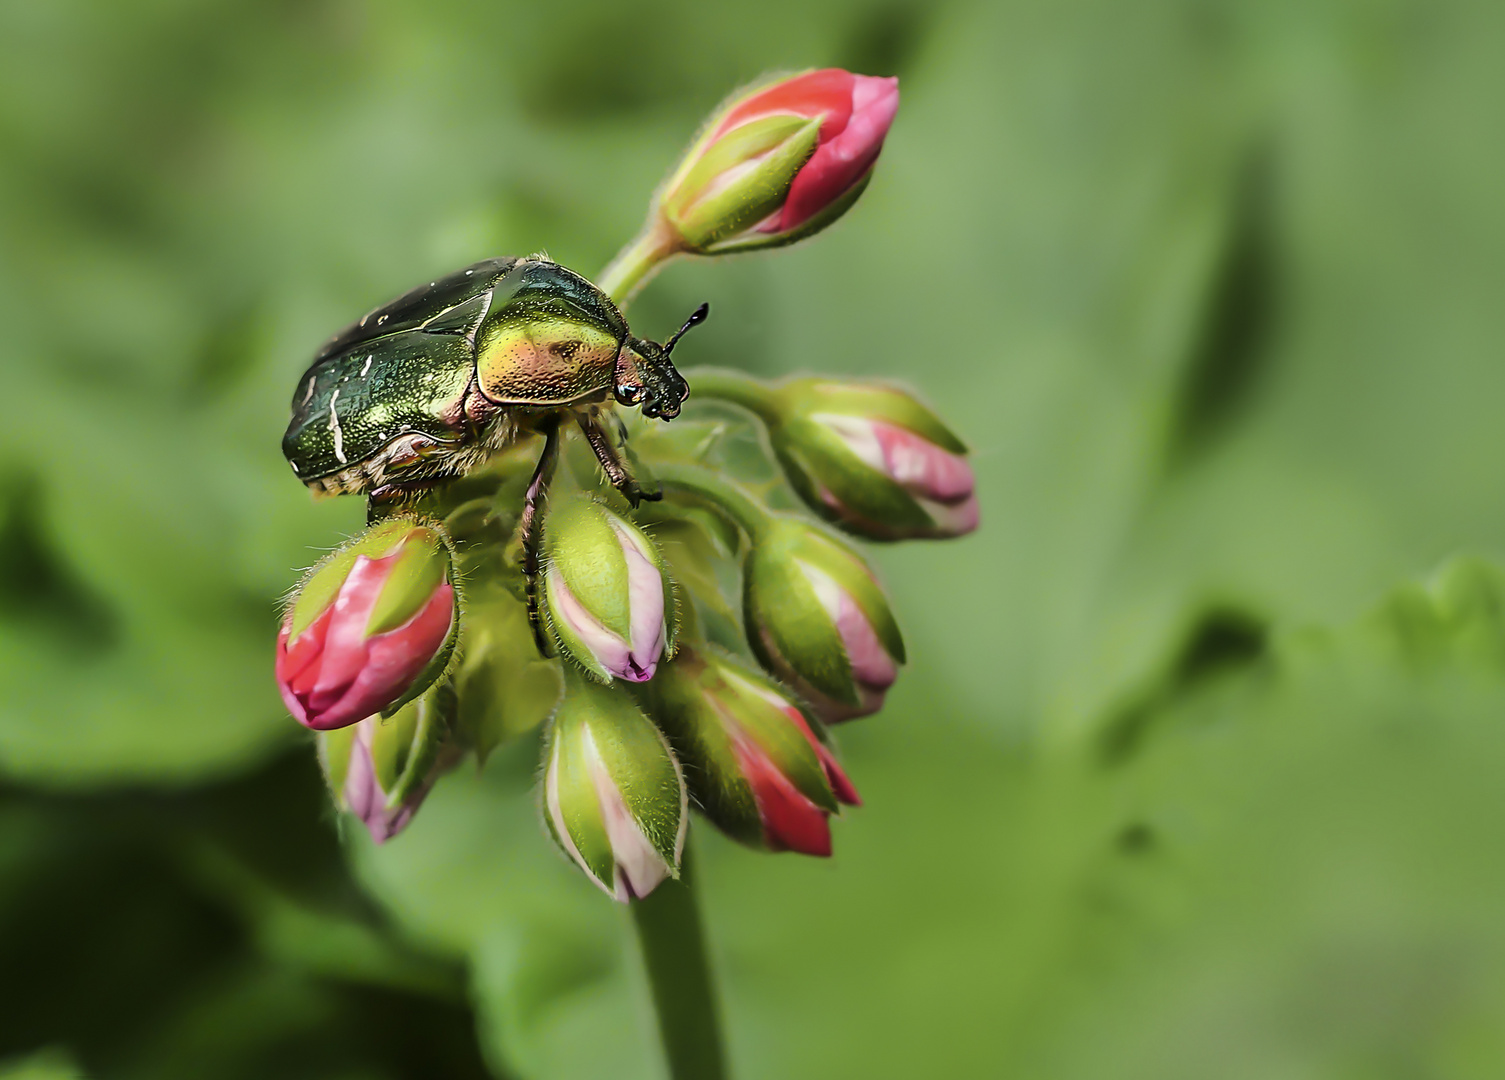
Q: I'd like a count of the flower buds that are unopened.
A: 8